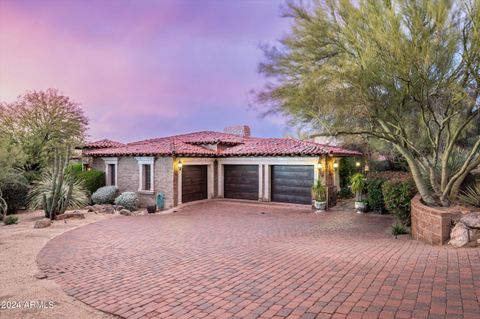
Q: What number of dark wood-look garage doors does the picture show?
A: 3